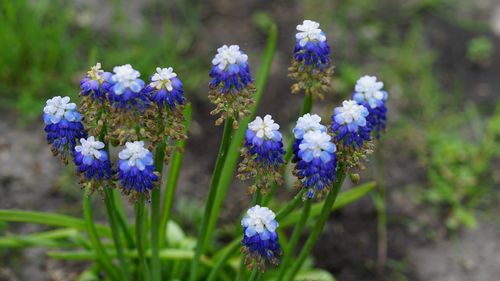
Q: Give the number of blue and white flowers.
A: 14